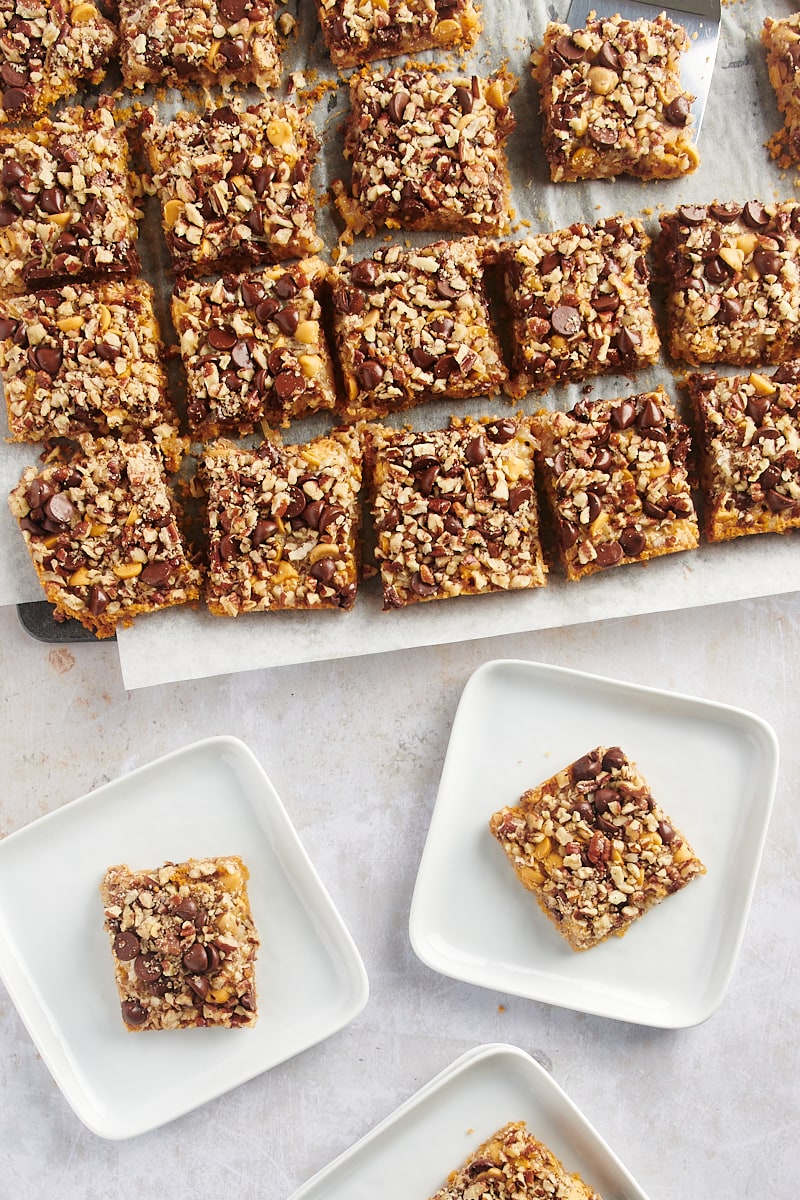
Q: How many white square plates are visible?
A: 3